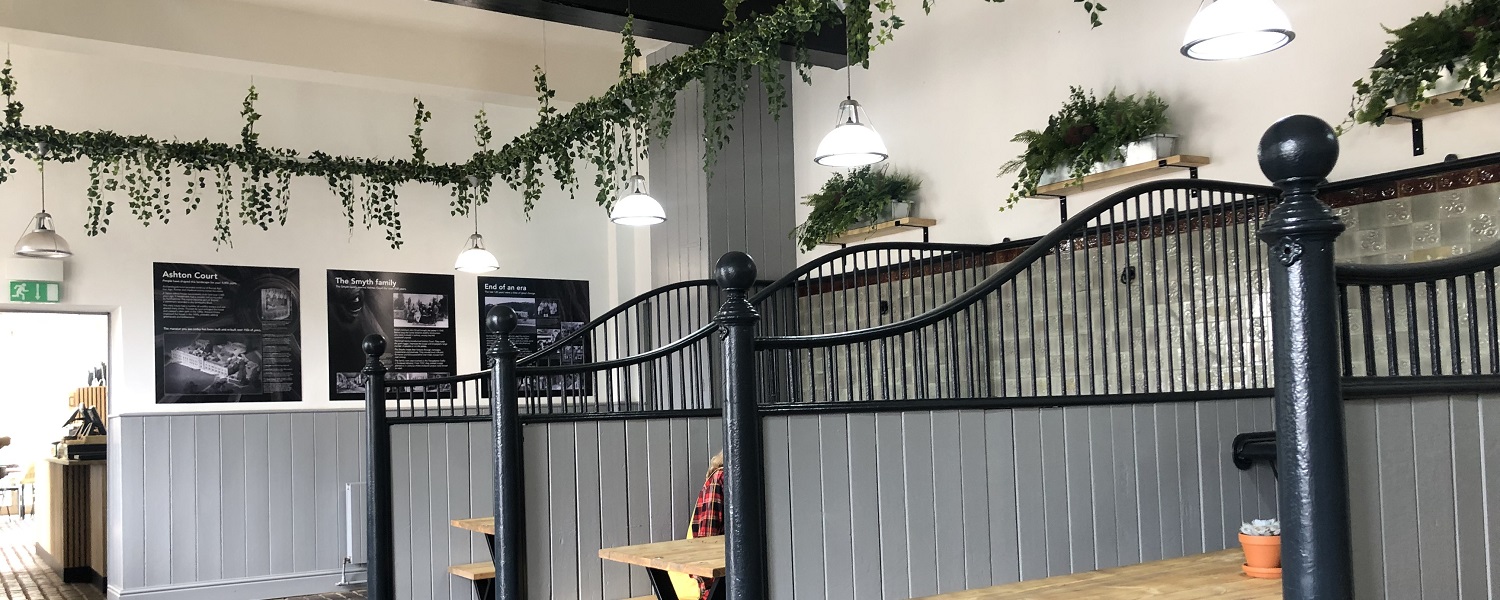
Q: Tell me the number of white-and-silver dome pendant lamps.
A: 5